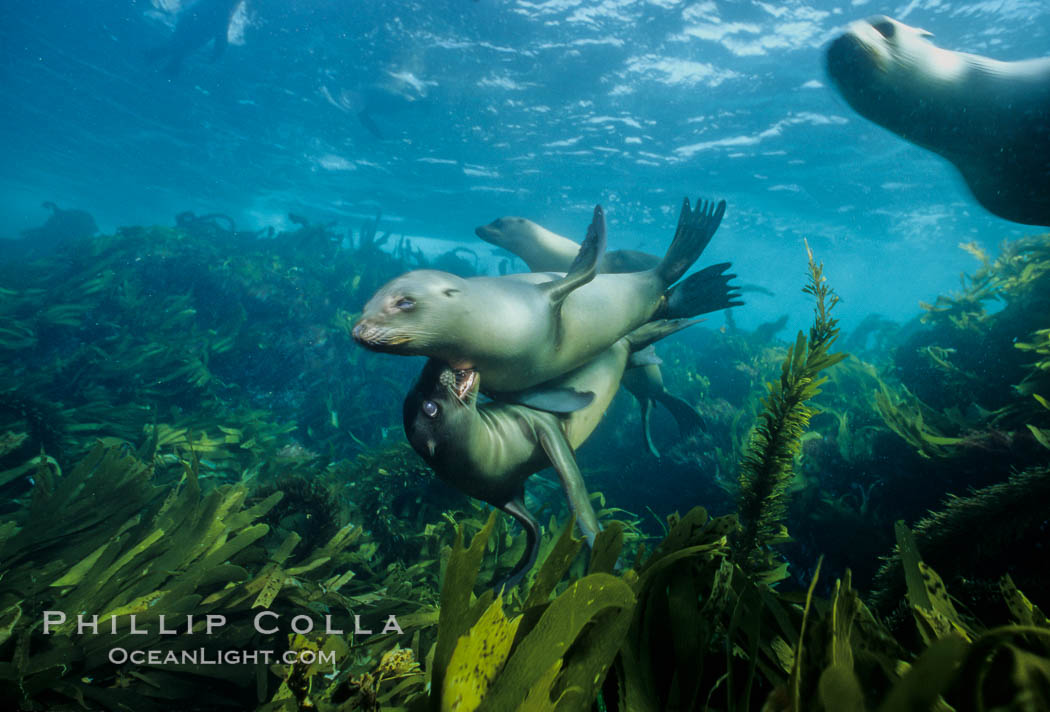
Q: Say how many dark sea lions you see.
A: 1